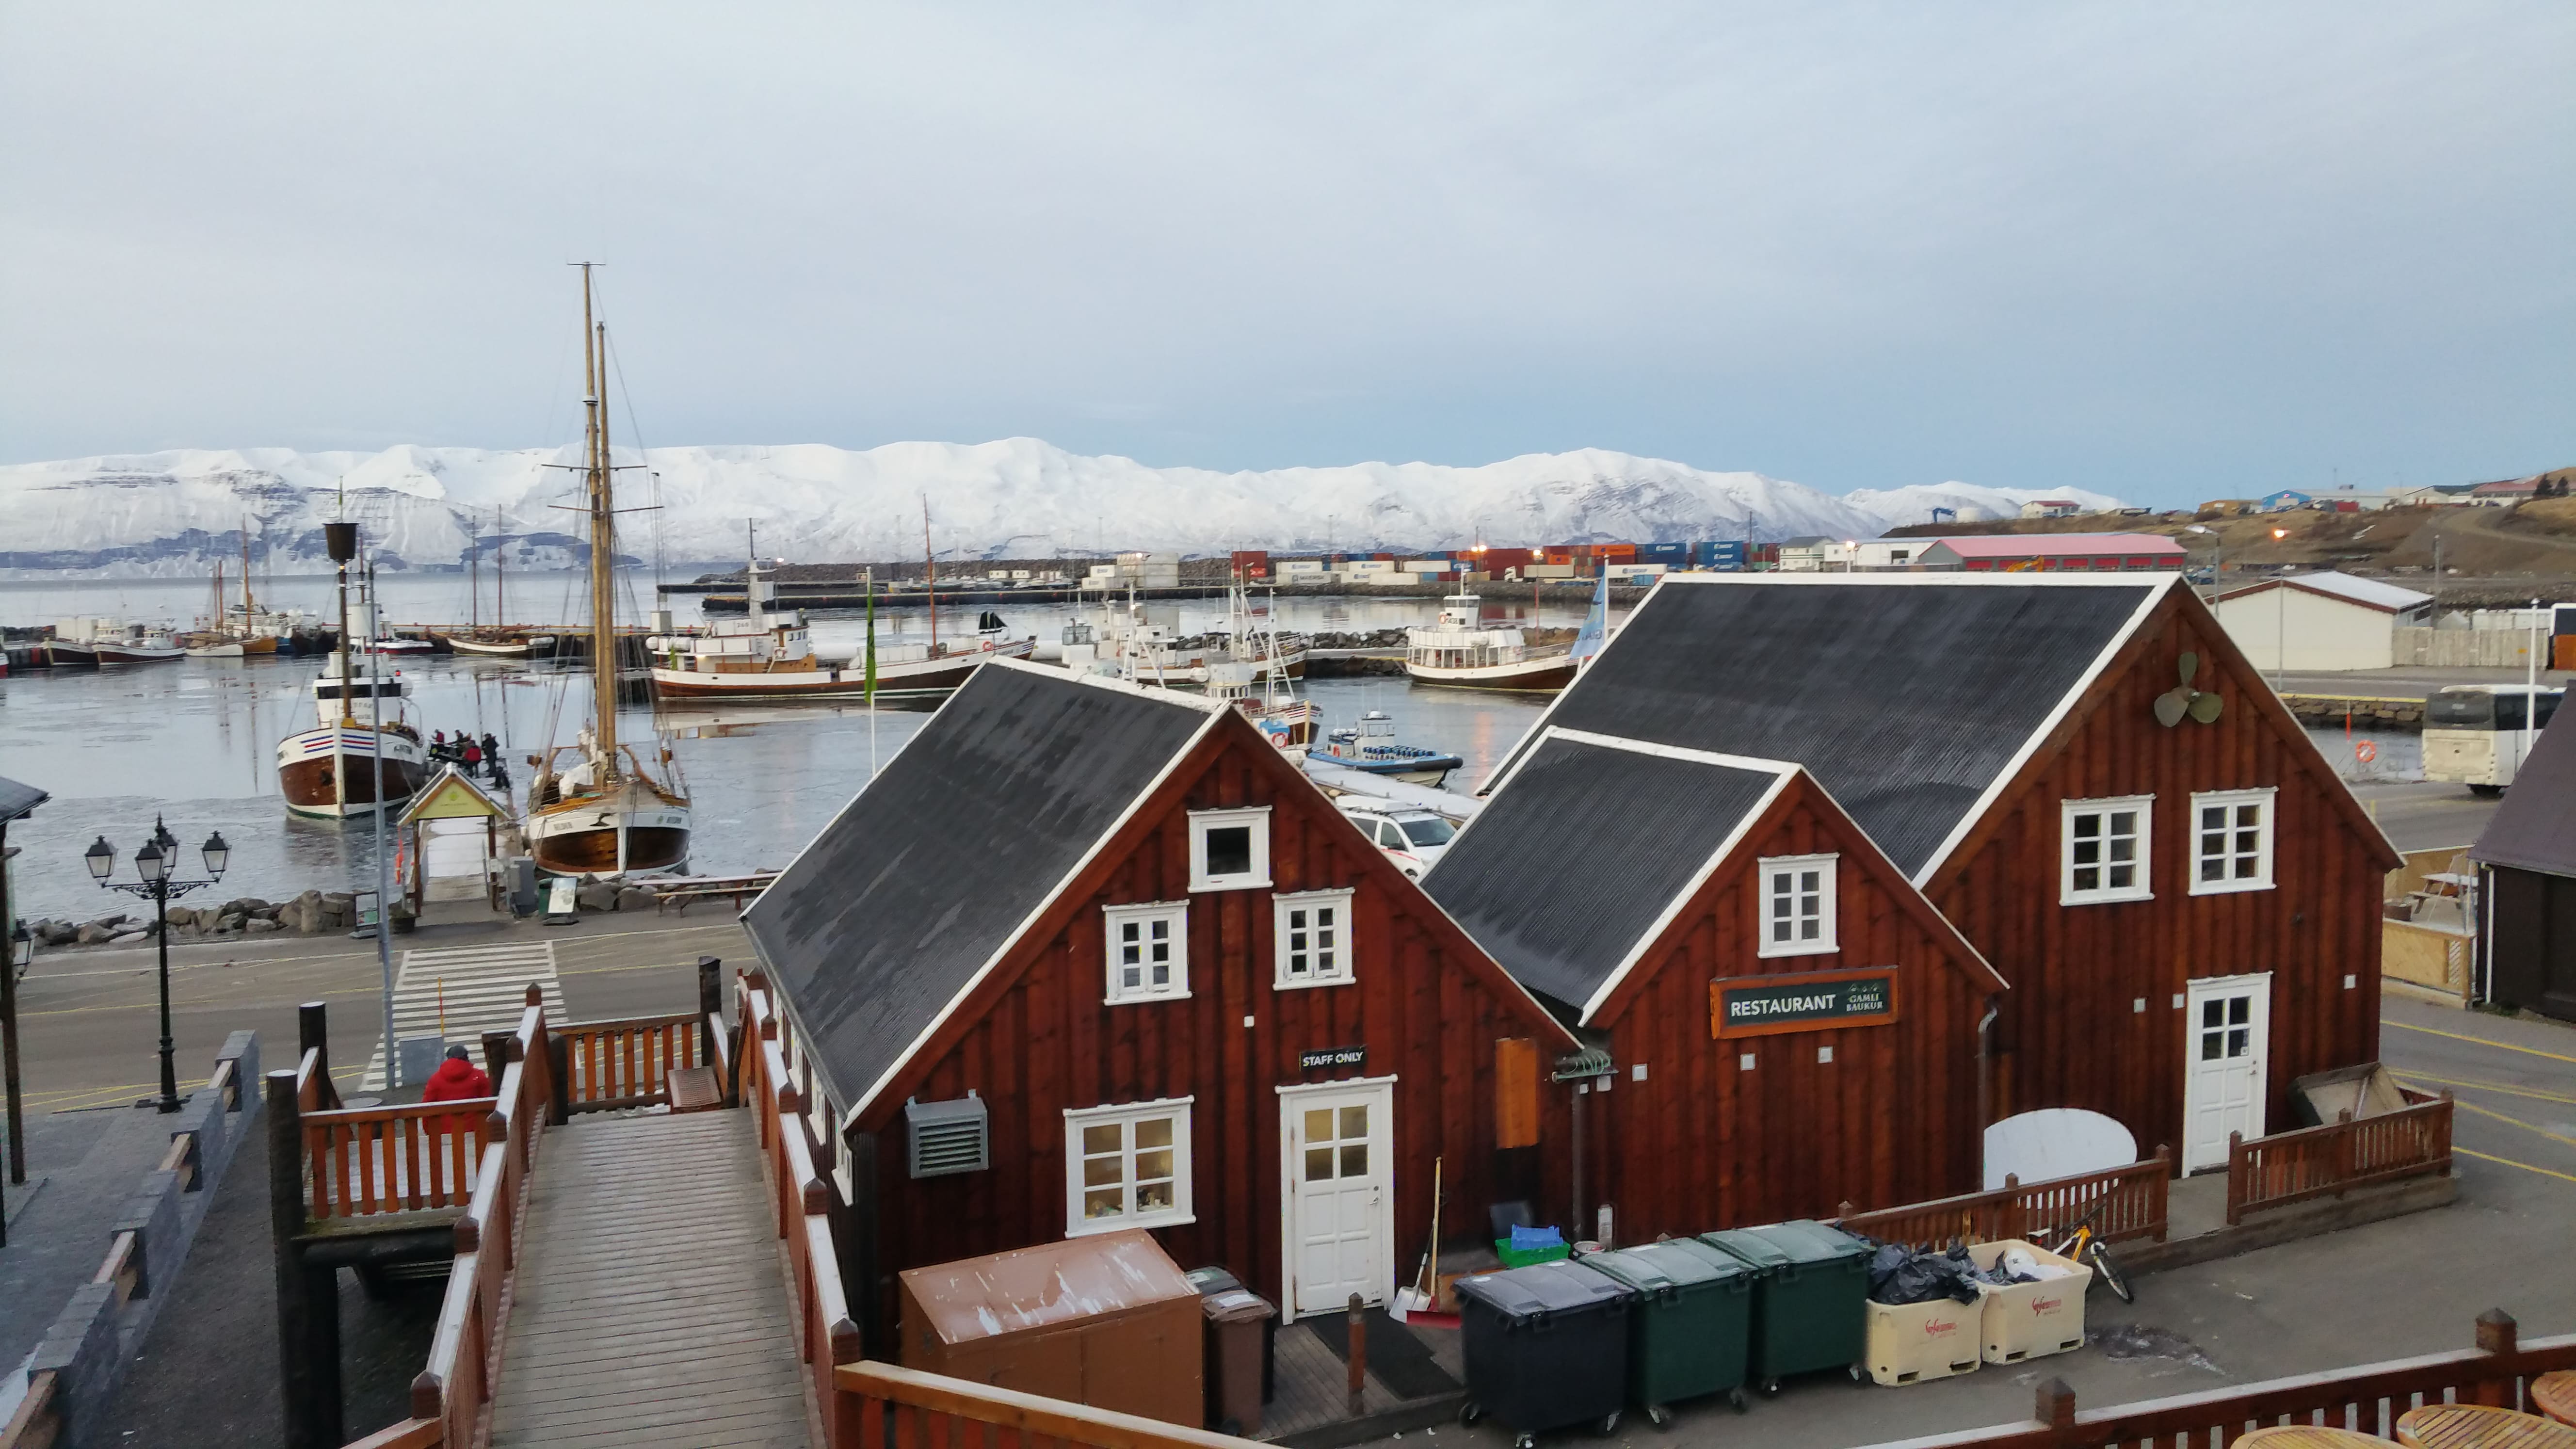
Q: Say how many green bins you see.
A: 2